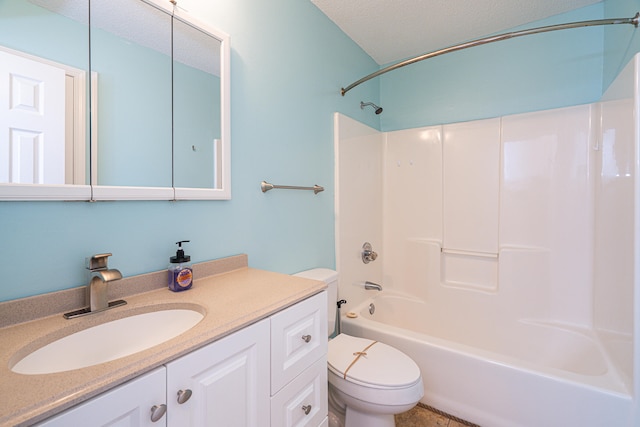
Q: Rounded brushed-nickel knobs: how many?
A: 4